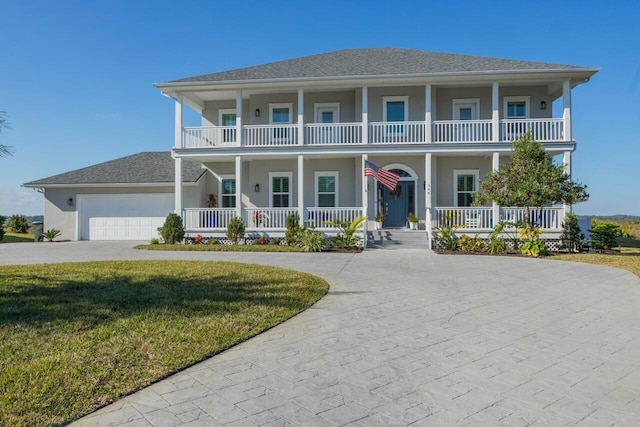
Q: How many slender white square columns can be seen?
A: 14